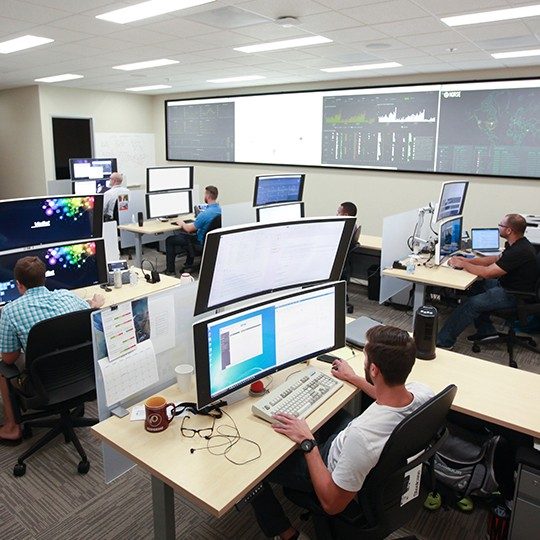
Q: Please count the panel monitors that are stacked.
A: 12